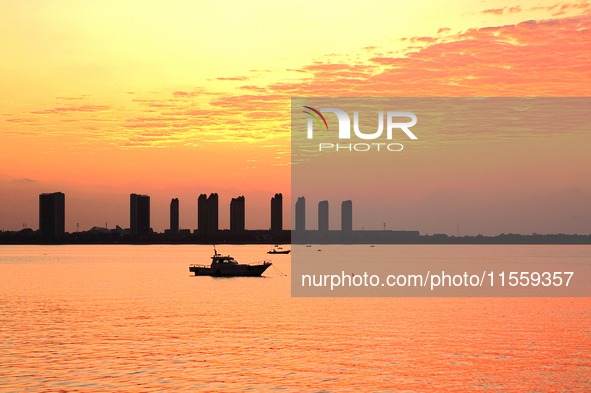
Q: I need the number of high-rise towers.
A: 9